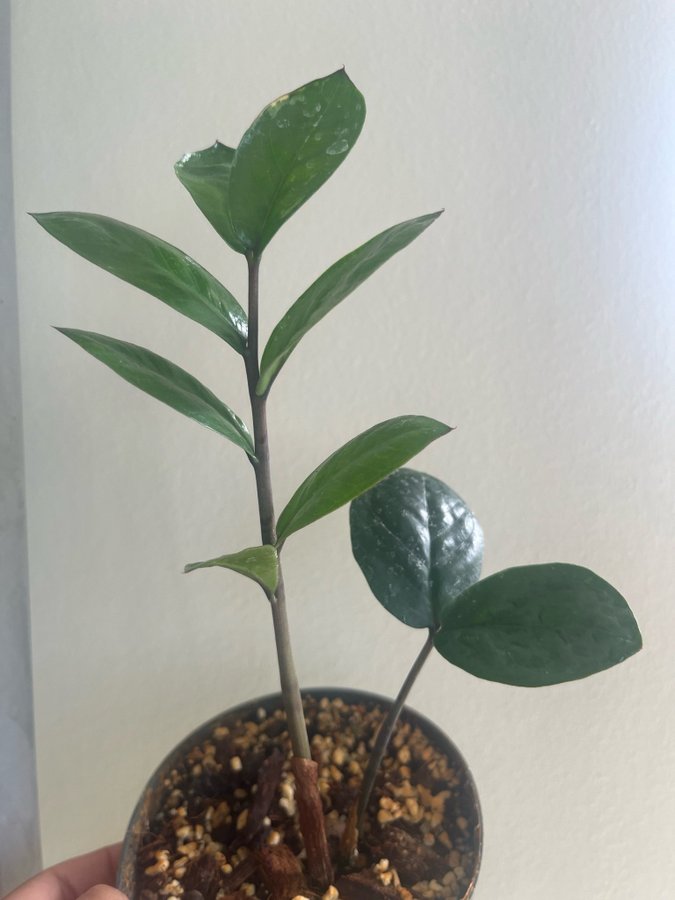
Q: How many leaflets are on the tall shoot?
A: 7